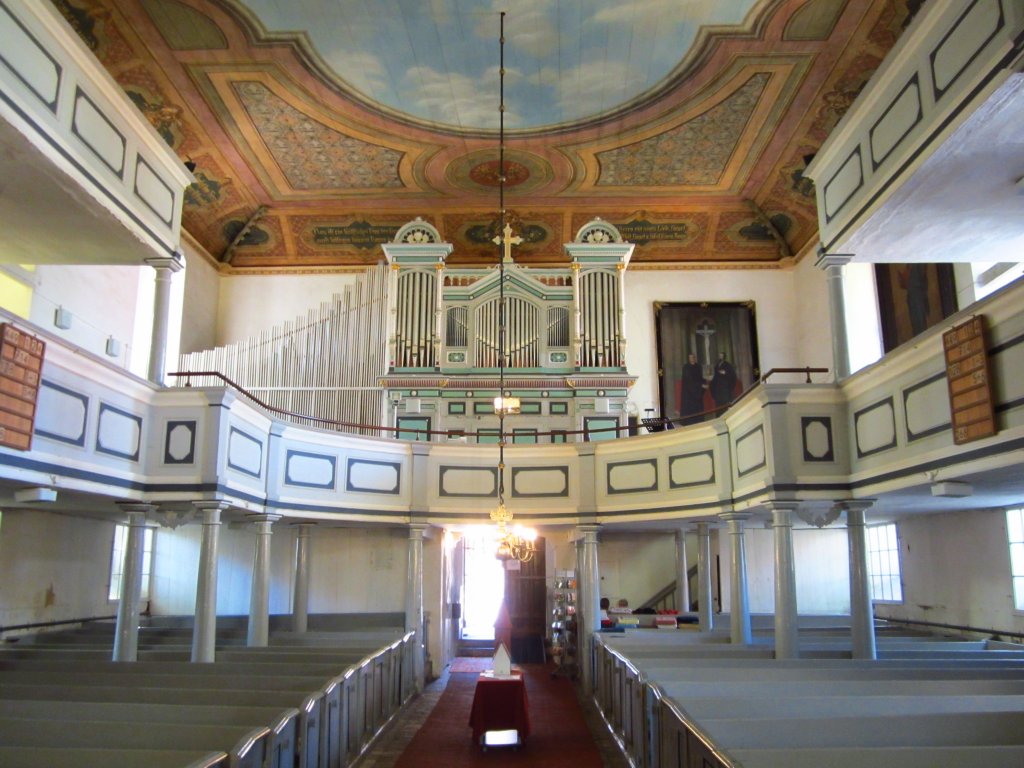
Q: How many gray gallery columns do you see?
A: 13